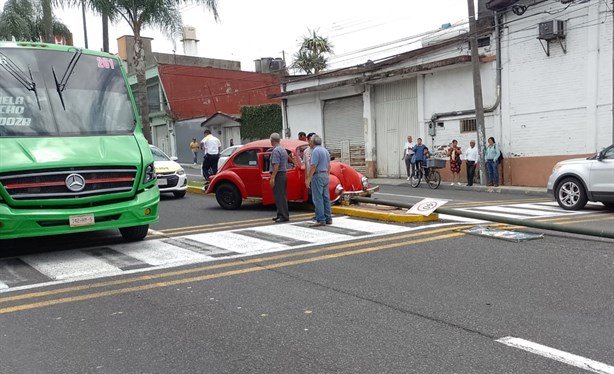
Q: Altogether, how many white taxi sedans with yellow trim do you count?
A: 1